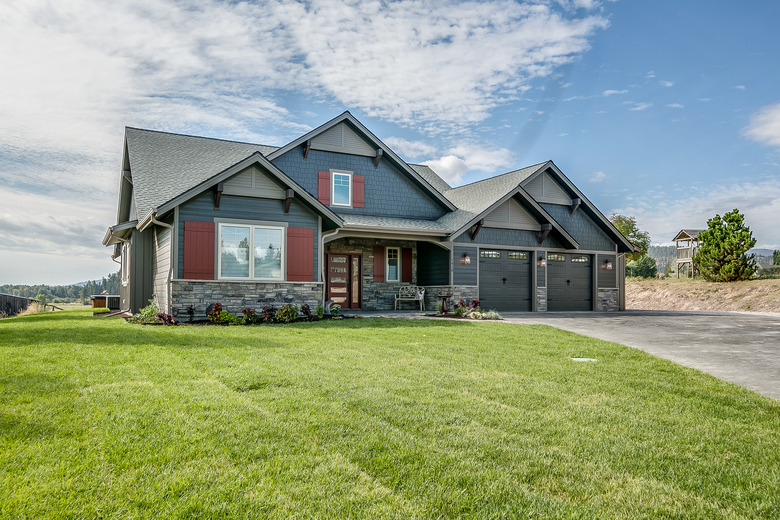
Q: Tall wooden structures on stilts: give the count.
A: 1